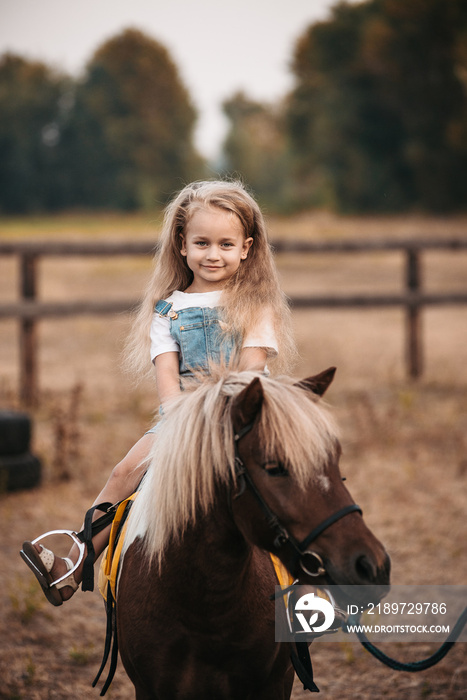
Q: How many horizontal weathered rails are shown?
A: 2